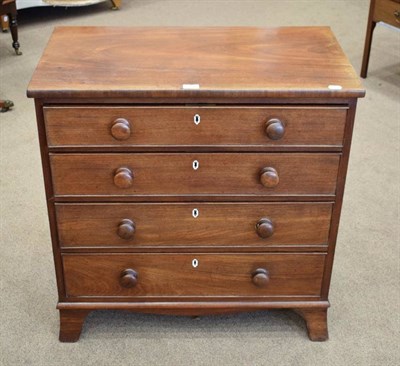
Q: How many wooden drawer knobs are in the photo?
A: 8